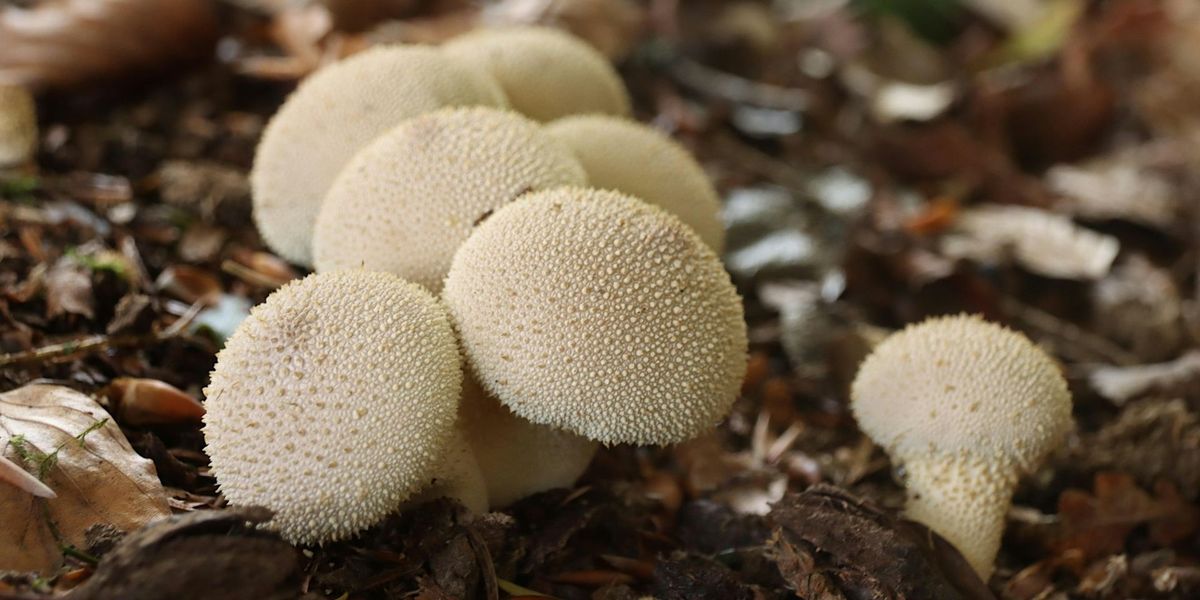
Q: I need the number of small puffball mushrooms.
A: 7